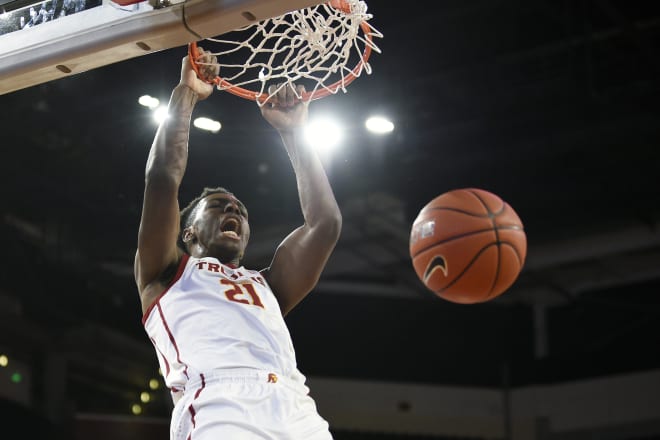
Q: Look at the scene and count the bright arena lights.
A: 5